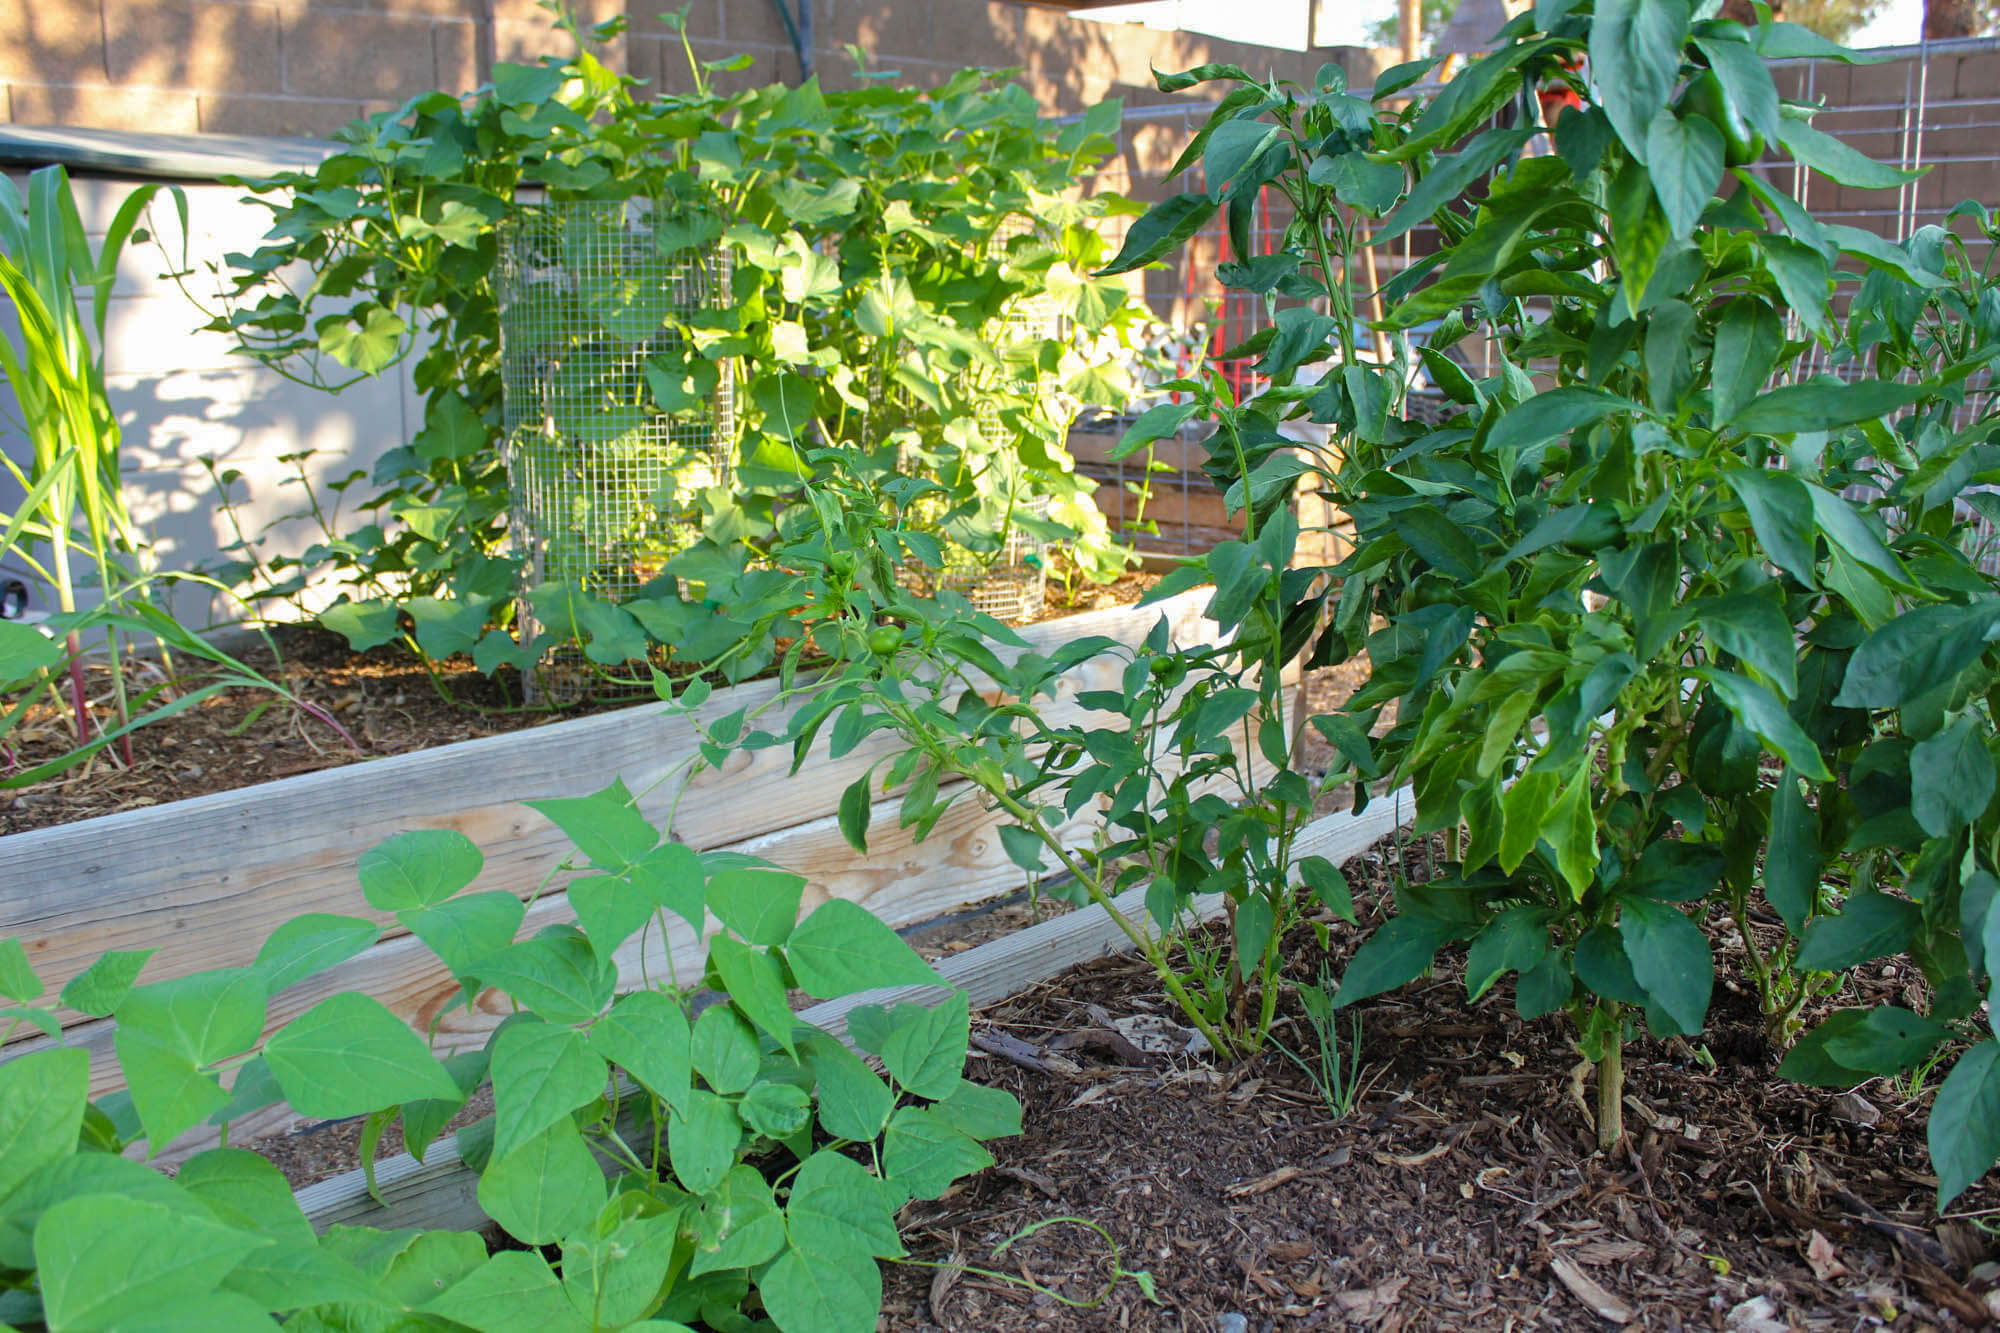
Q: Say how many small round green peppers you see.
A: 2